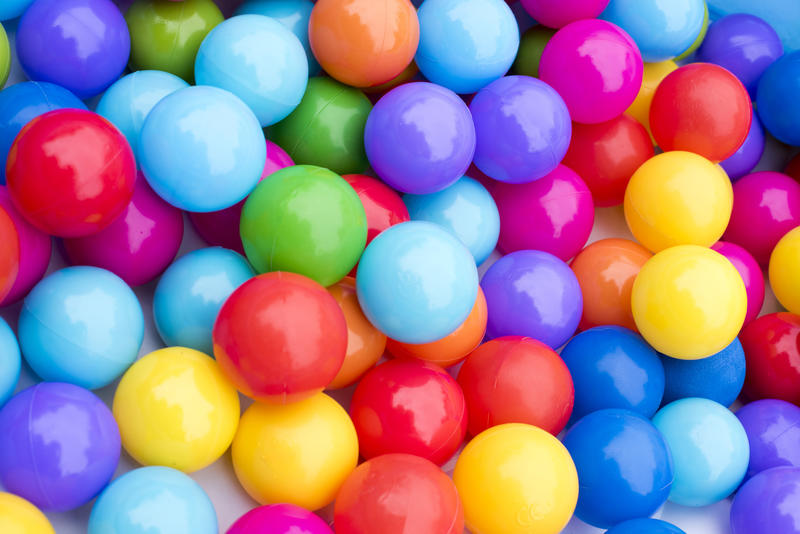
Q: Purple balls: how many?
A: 9